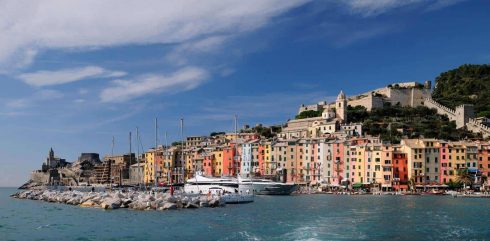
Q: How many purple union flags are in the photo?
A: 0